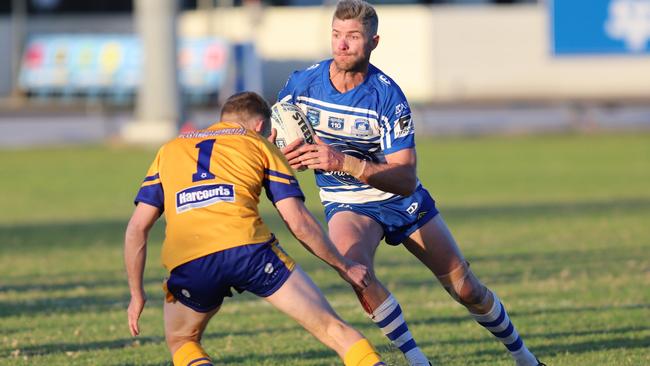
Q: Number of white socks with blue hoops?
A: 2